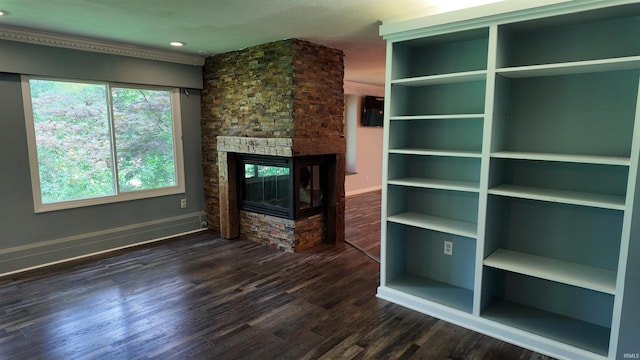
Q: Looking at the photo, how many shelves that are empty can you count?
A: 11